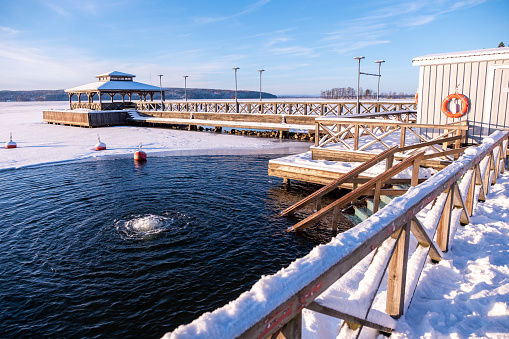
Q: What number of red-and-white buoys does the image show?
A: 3